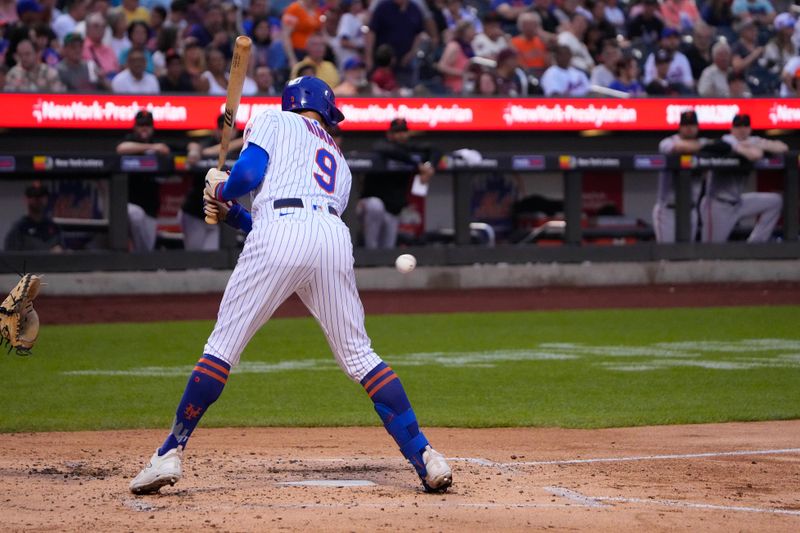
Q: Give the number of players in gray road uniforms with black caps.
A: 2